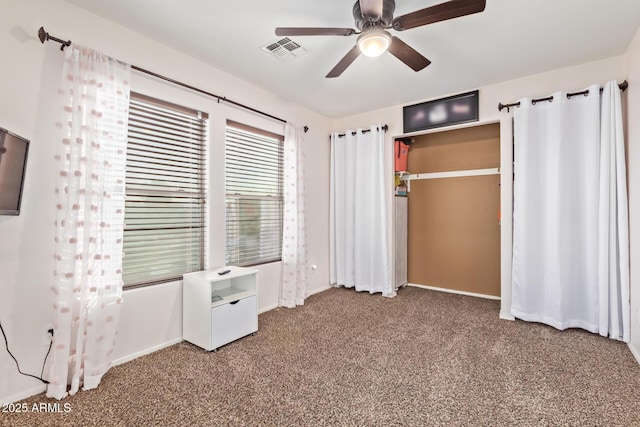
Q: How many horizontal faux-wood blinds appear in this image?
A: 2